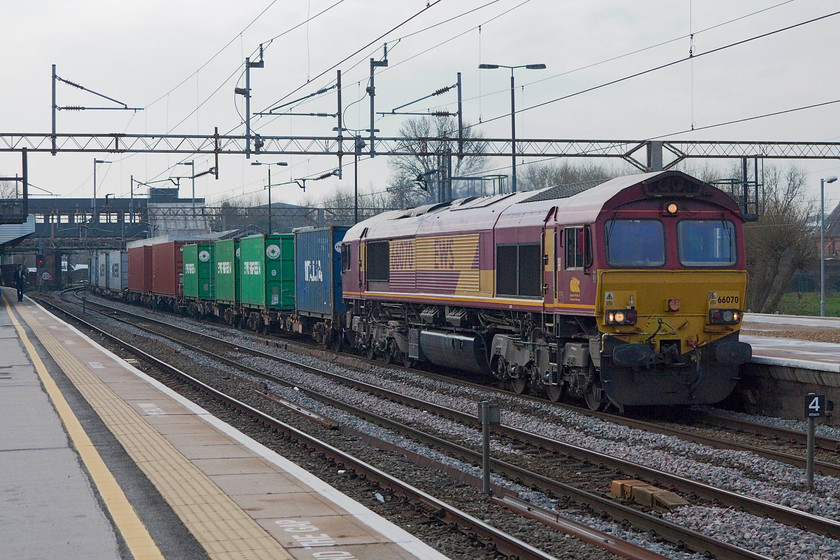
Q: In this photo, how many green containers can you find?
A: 3